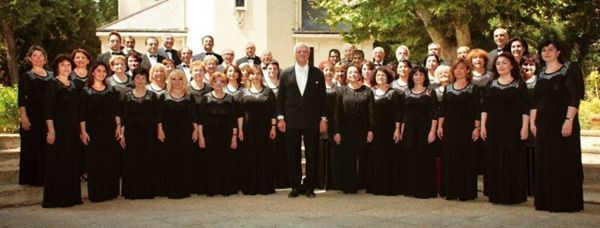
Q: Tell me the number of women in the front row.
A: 12